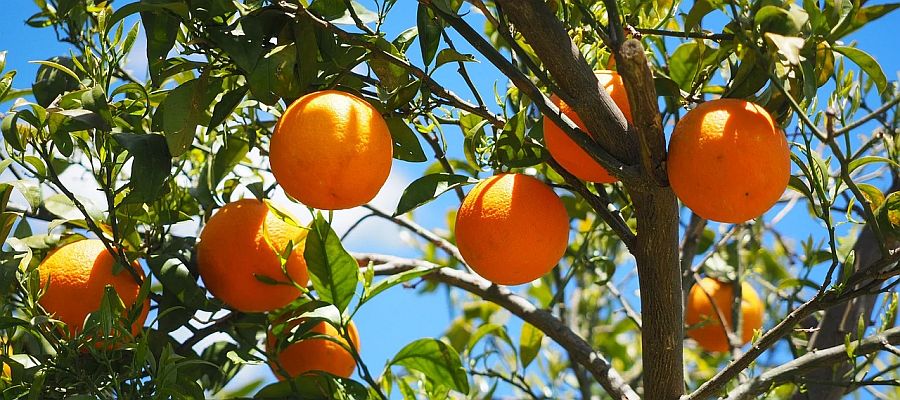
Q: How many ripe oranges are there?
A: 8